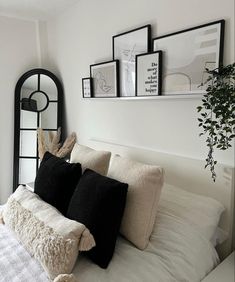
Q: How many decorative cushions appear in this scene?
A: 5